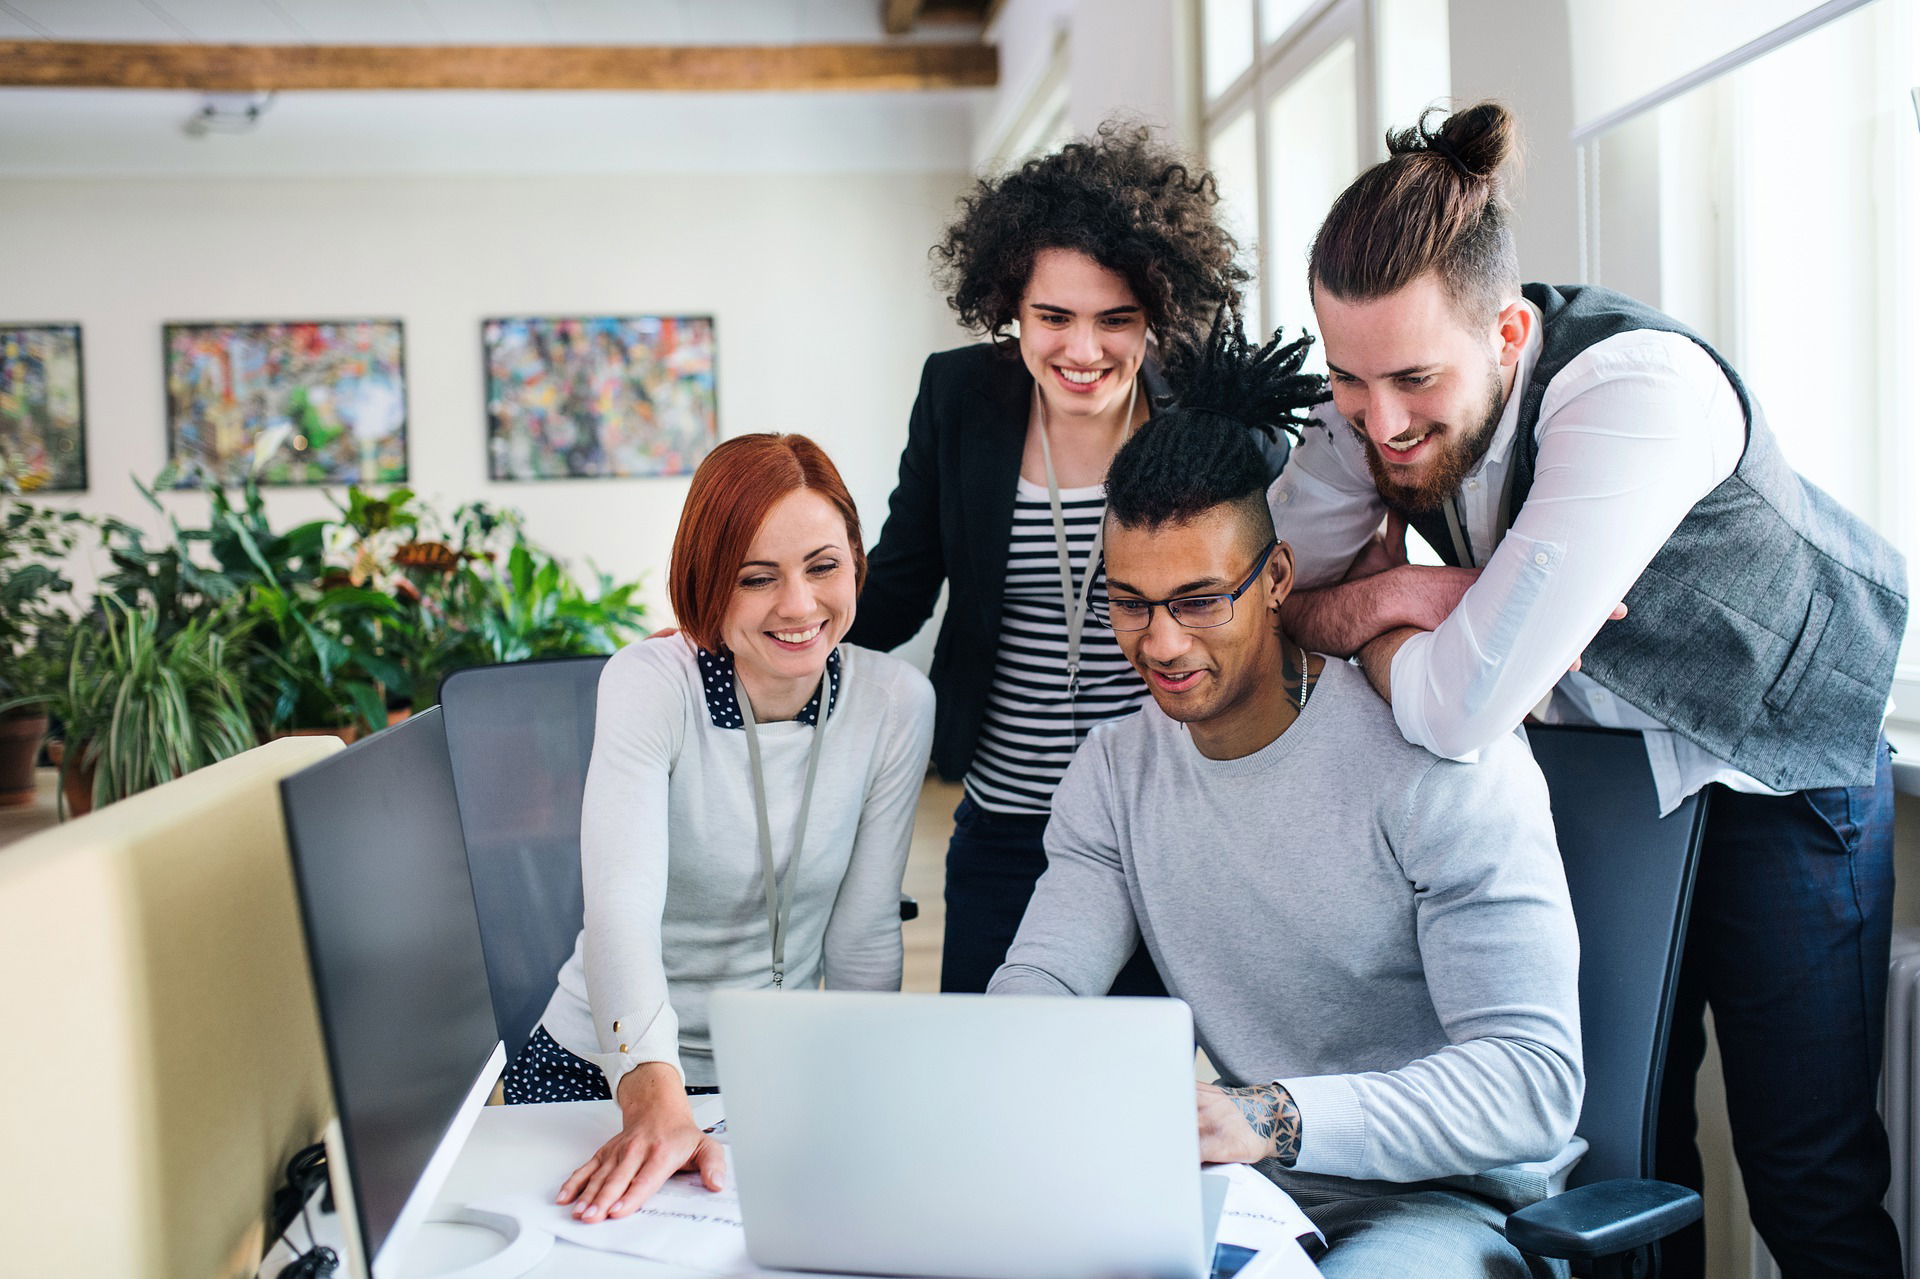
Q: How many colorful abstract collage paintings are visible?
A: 3